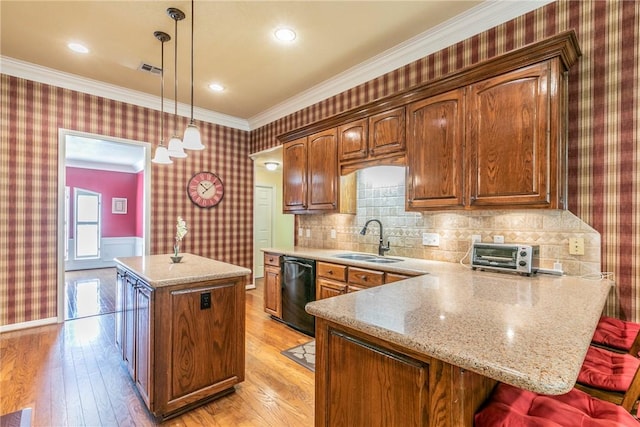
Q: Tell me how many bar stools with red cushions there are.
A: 3